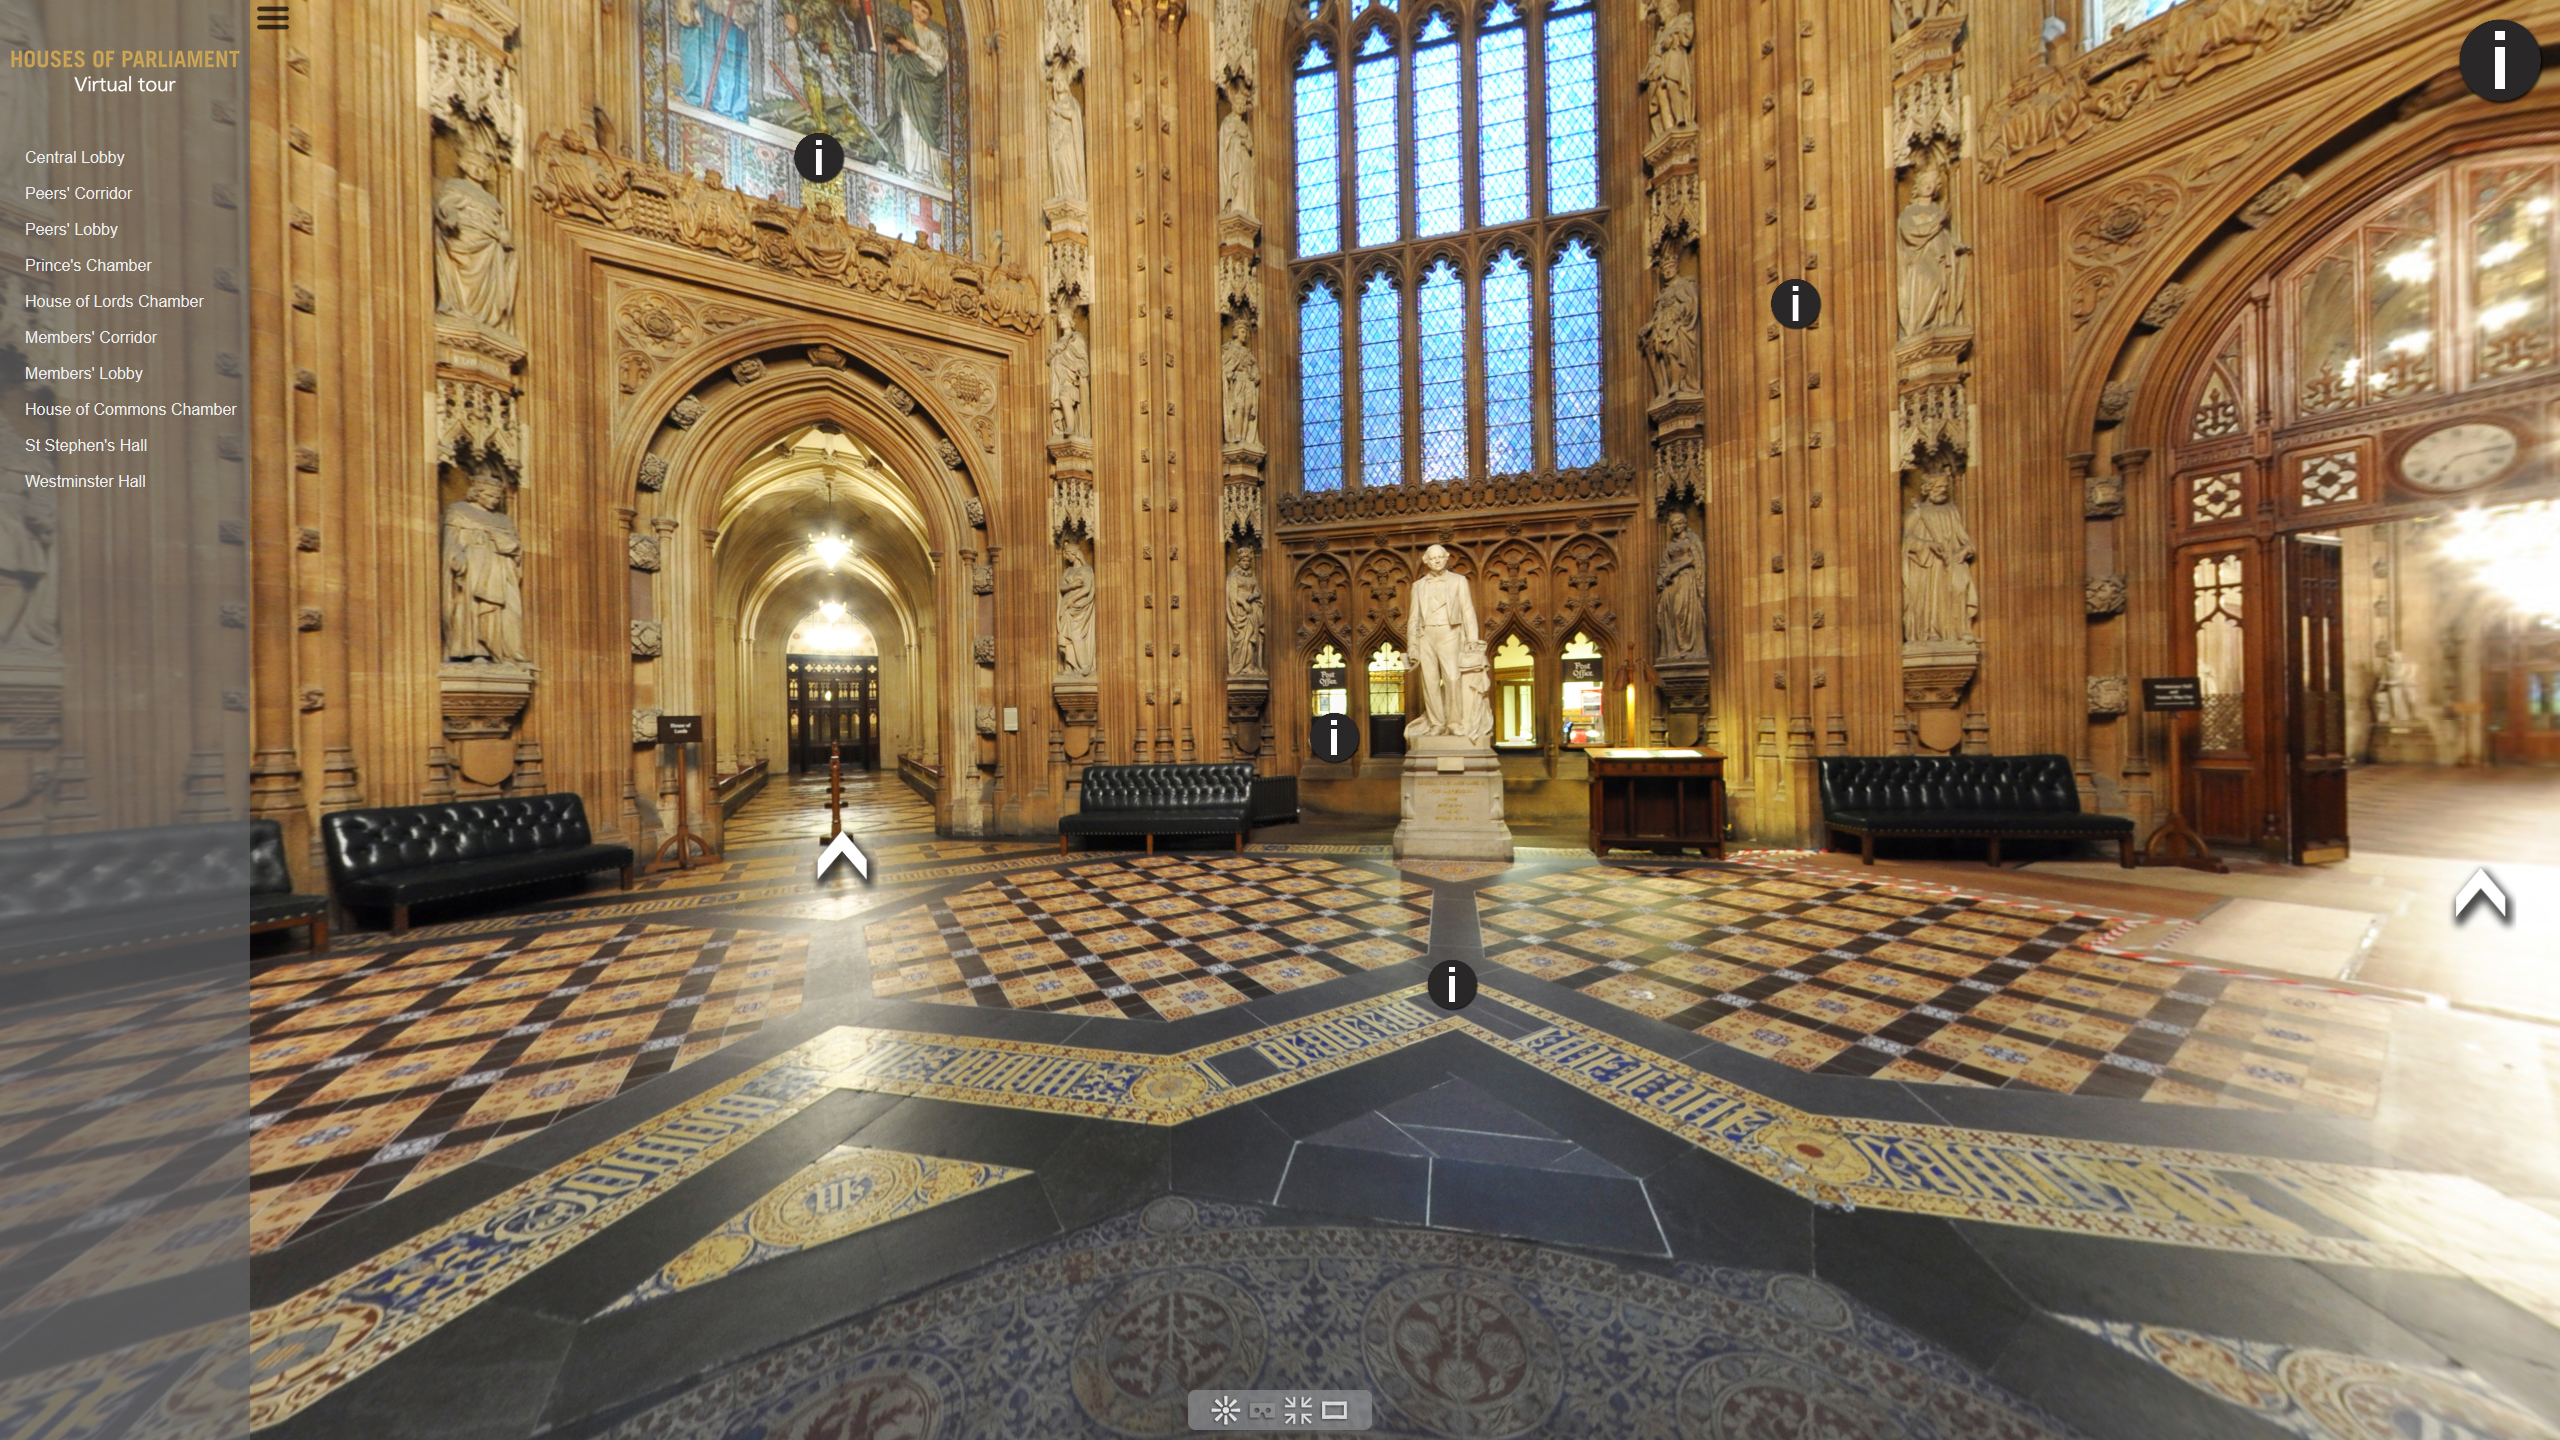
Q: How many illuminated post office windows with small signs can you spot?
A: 2